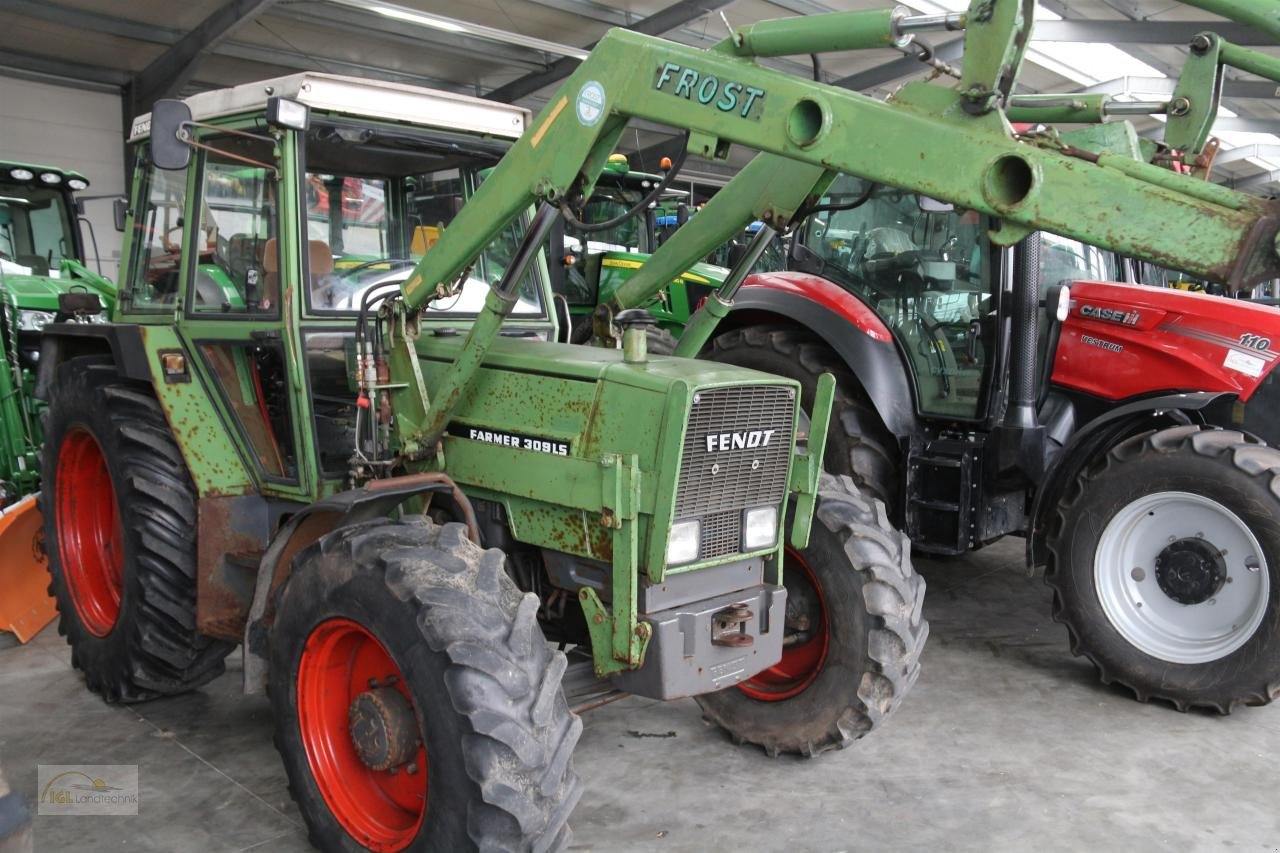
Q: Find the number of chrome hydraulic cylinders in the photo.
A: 4